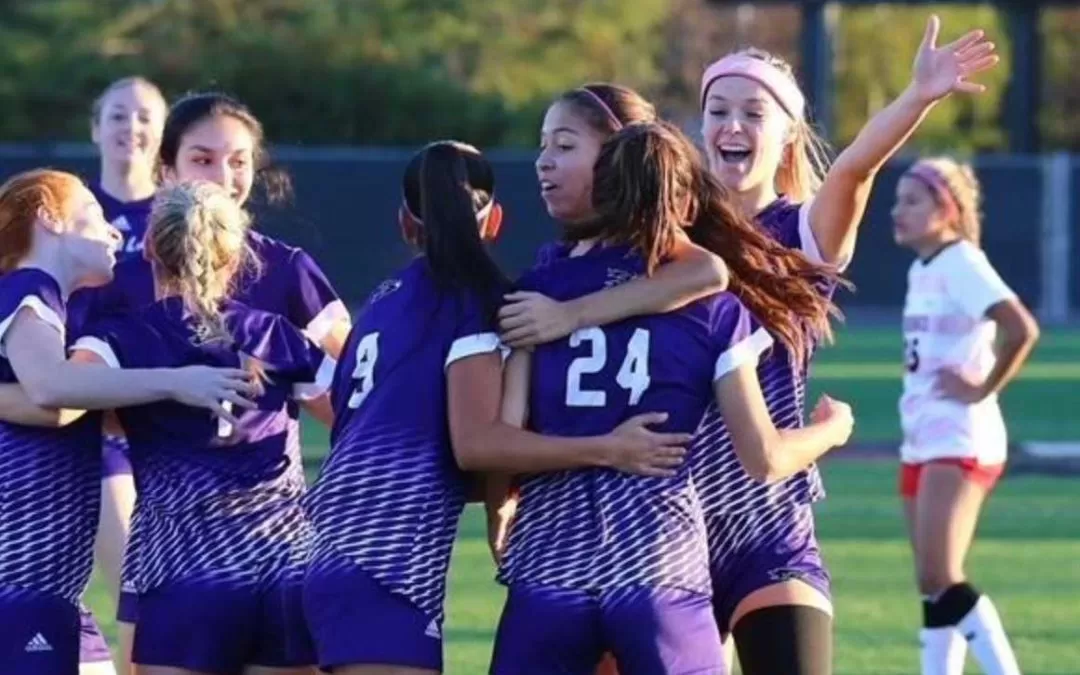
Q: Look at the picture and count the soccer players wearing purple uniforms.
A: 8